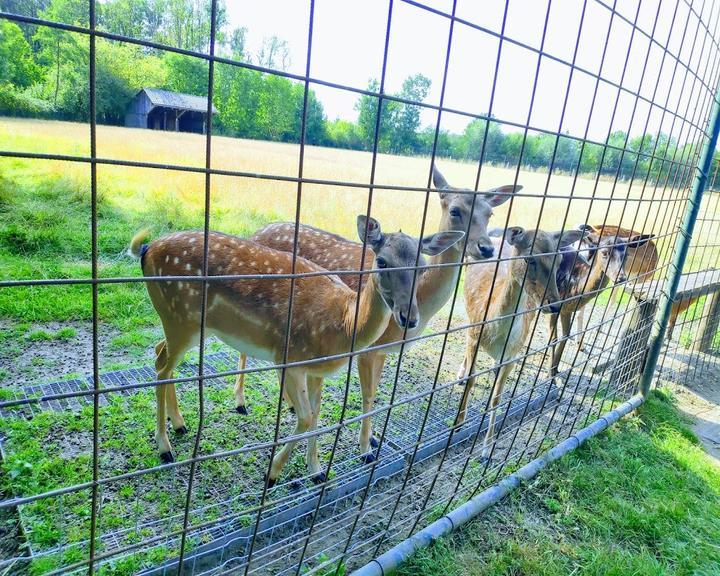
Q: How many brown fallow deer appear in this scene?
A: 5